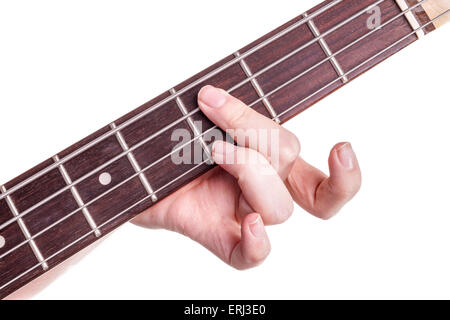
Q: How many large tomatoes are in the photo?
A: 0